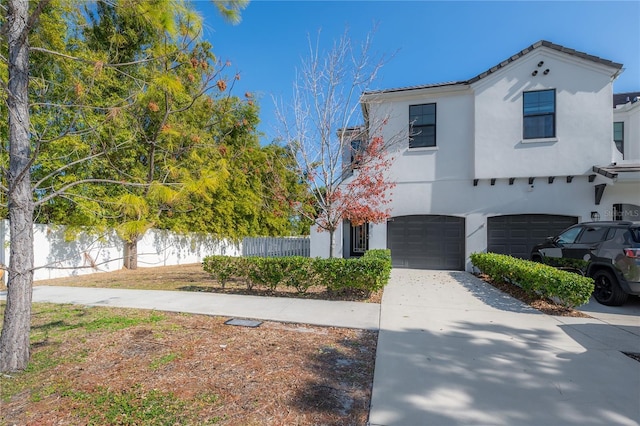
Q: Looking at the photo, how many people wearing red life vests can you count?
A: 0